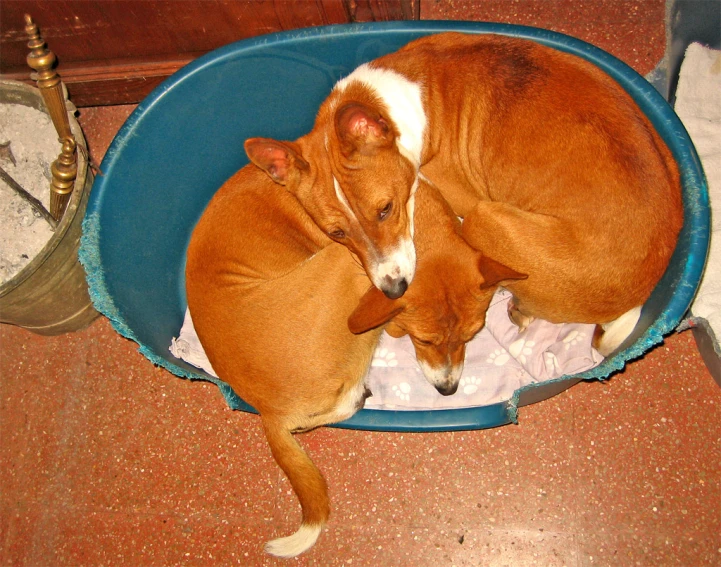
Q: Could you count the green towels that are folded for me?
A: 0